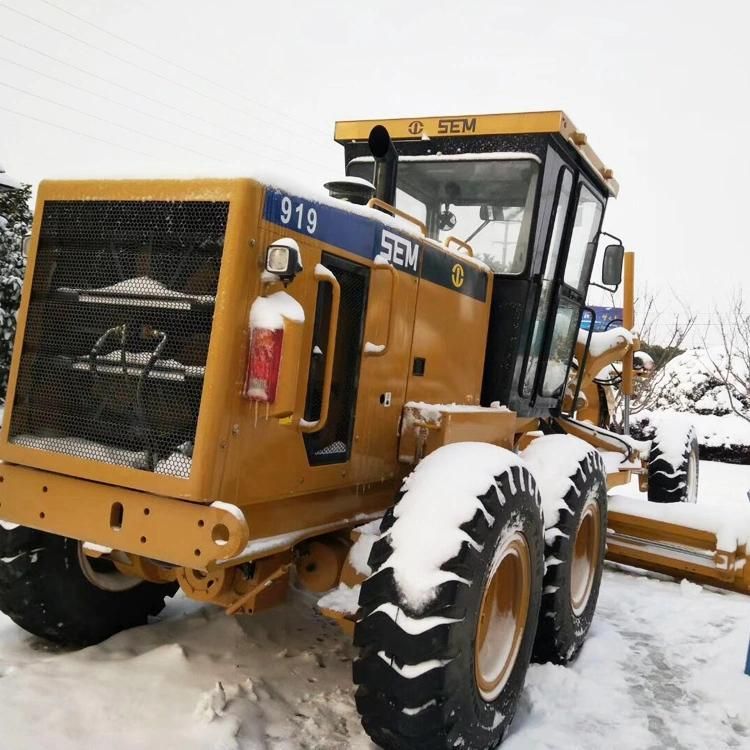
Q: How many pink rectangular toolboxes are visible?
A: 0